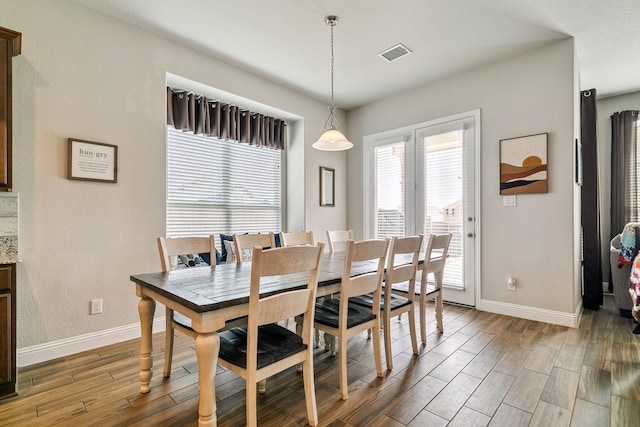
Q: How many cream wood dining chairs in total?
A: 8